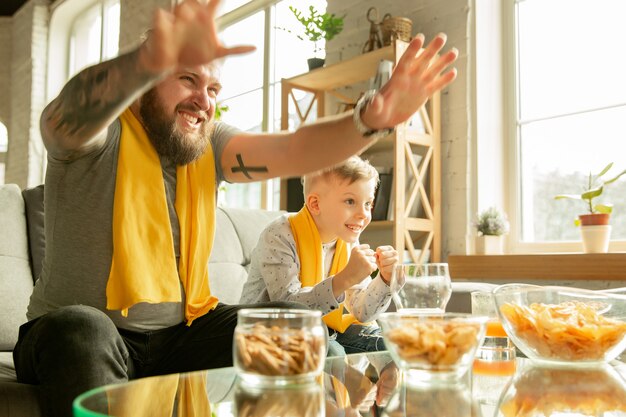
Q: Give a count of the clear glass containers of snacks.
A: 3